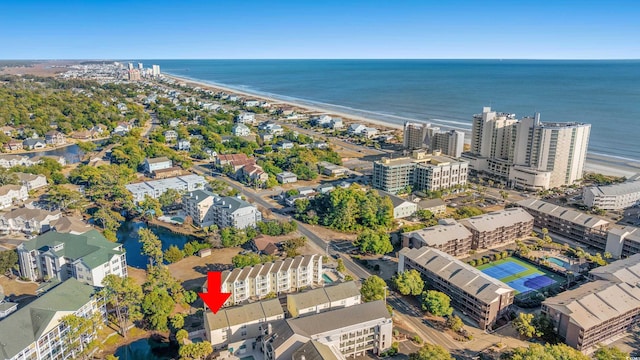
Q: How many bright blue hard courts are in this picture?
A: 2